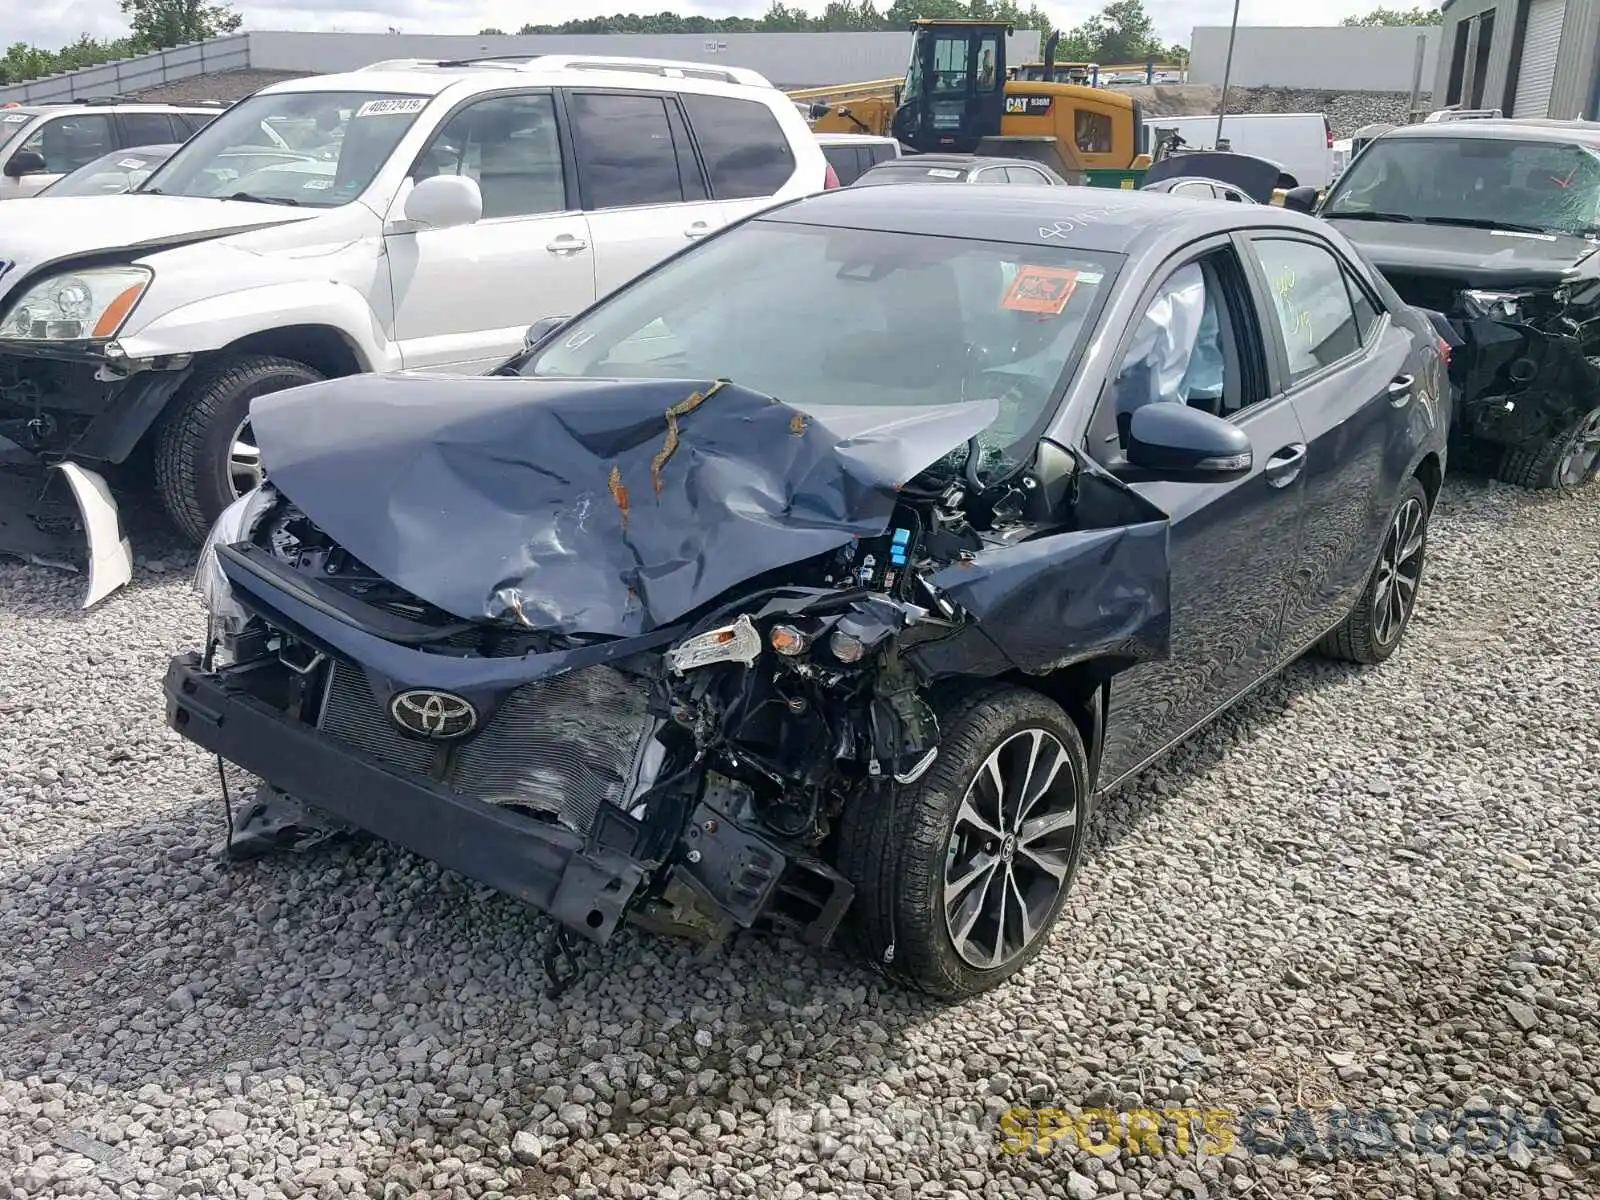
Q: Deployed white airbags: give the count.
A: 1